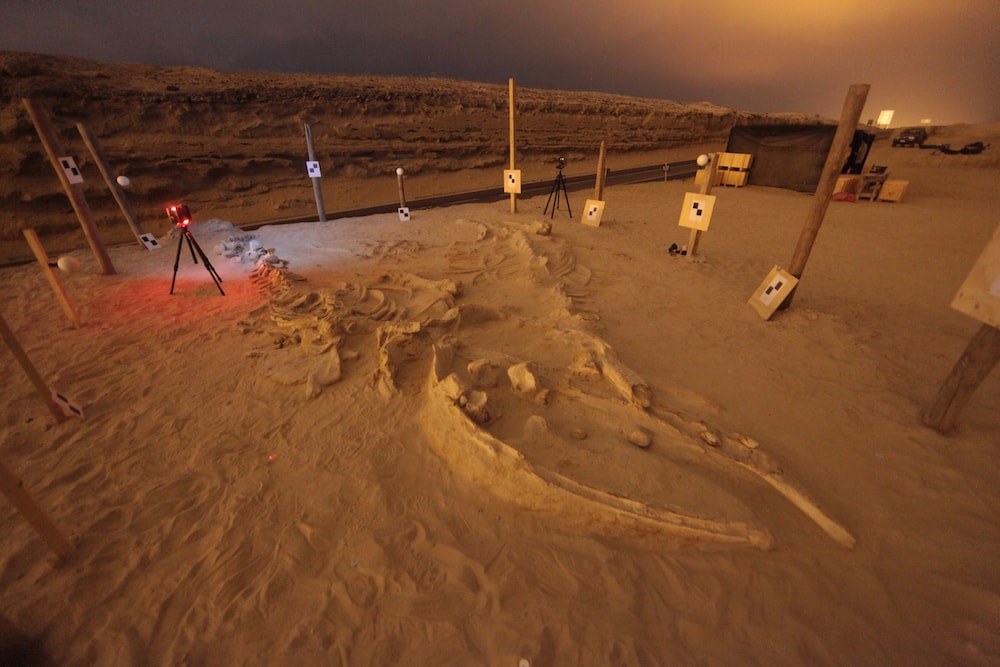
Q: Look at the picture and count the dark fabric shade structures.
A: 1